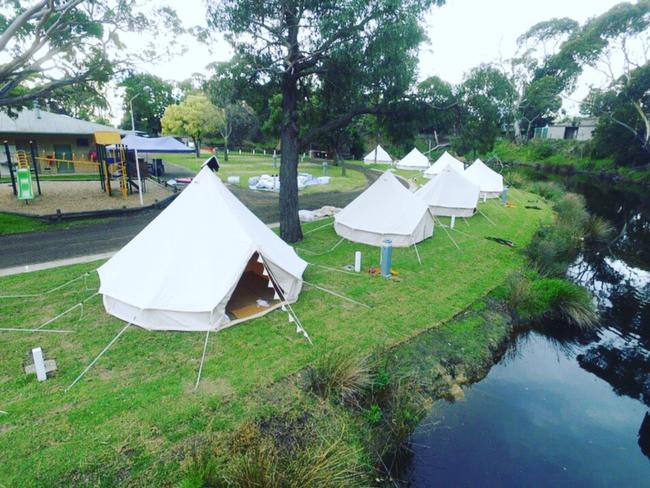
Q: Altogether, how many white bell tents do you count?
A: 7